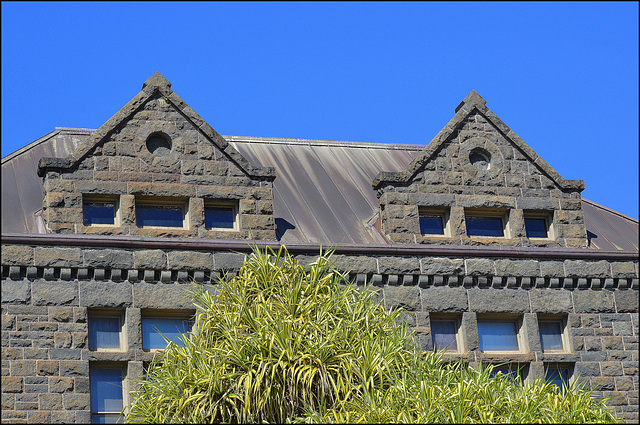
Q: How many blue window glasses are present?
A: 14